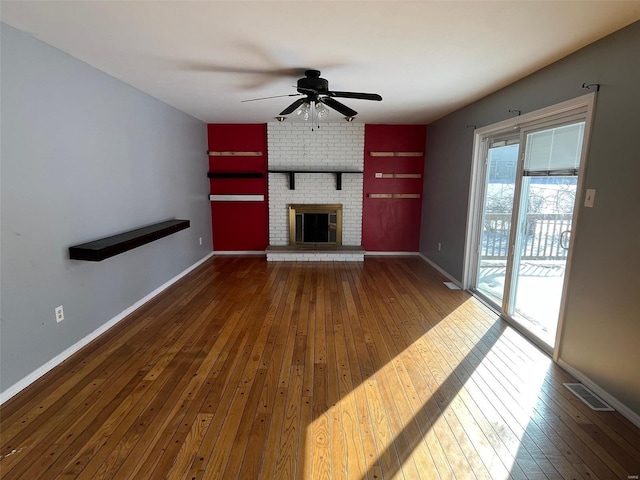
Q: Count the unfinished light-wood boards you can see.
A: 4